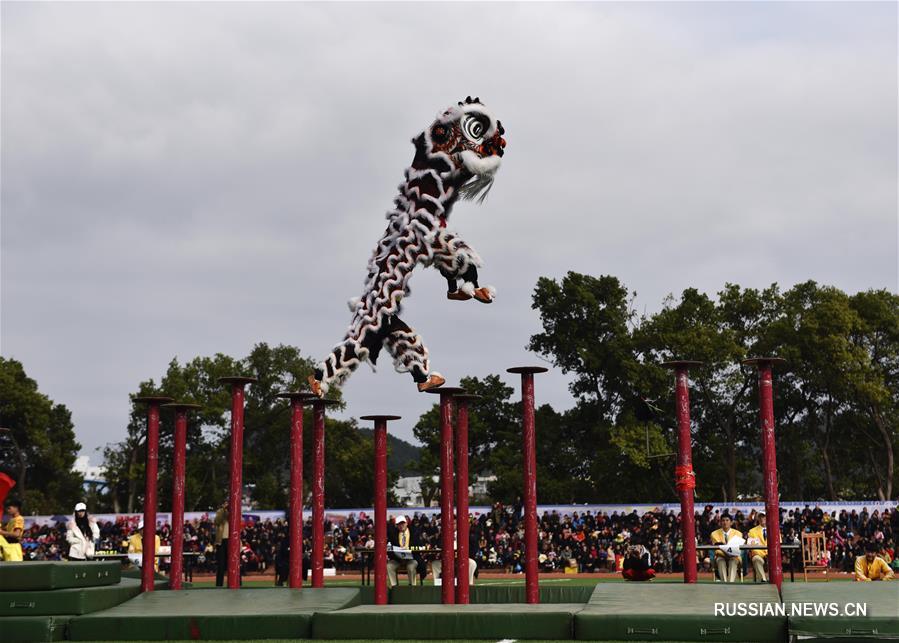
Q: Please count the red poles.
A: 11